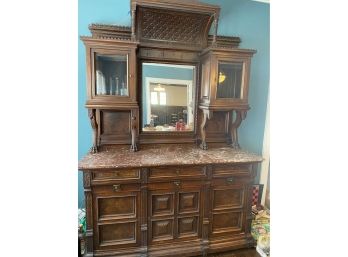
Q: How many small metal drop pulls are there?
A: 3